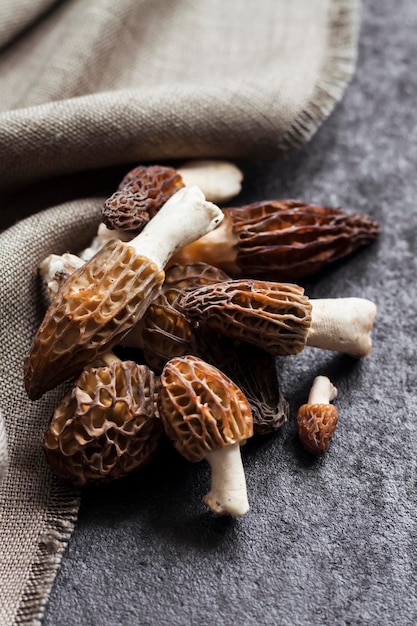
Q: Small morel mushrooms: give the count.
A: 1